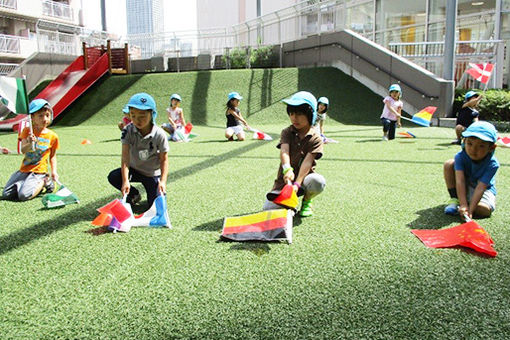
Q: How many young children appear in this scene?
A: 10